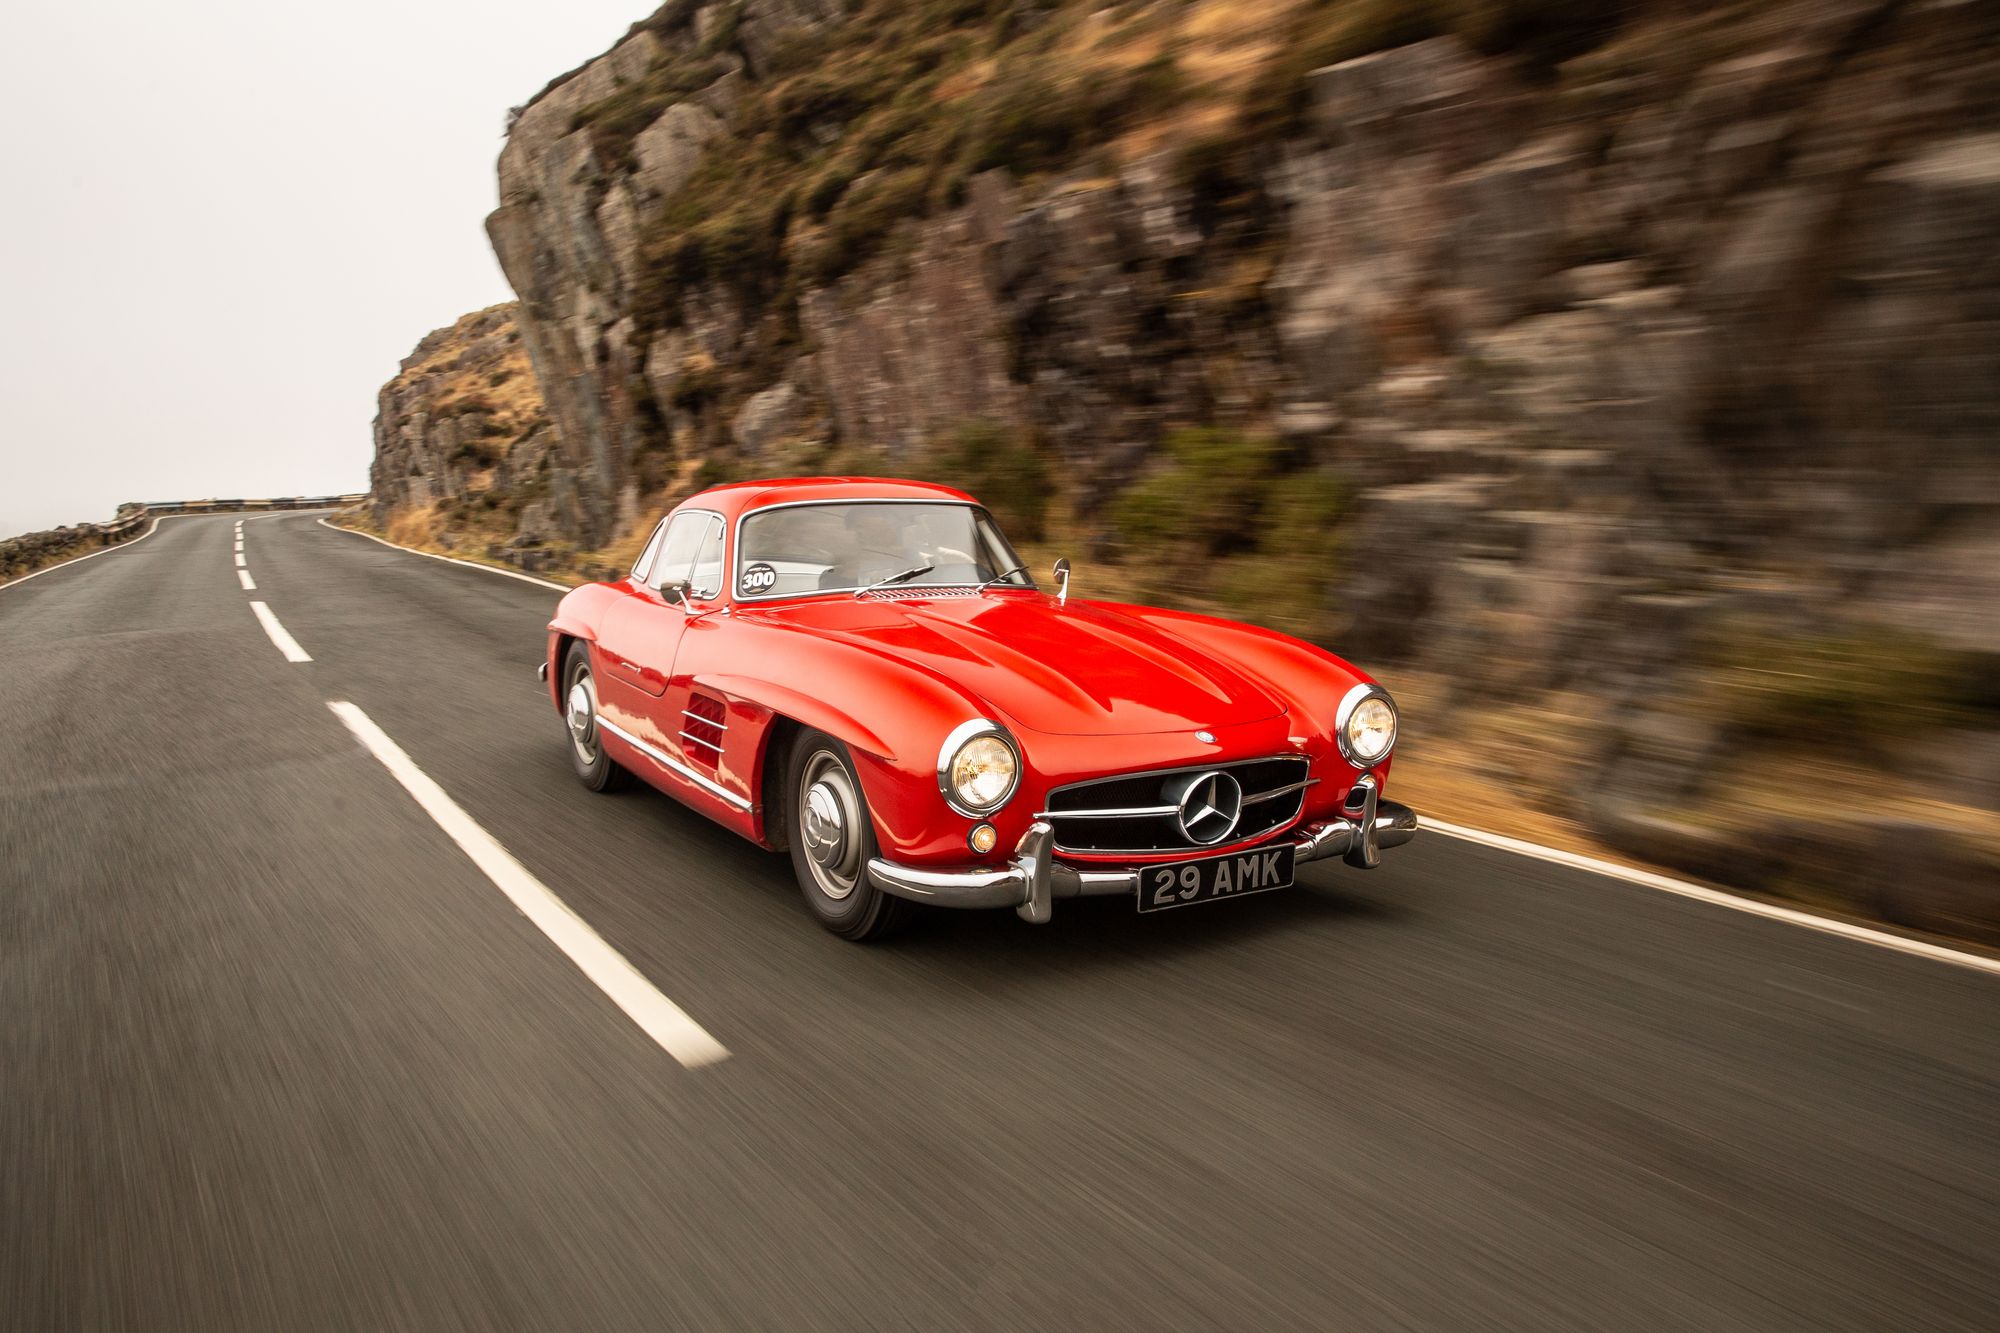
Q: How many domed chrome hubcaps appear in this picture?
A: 2